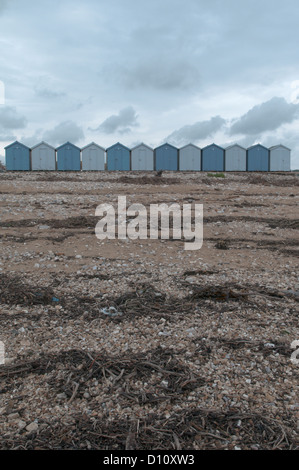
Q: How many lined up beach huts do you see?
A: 12